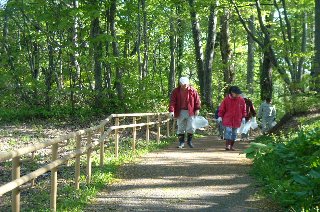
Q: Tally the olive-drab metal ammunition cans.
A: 0